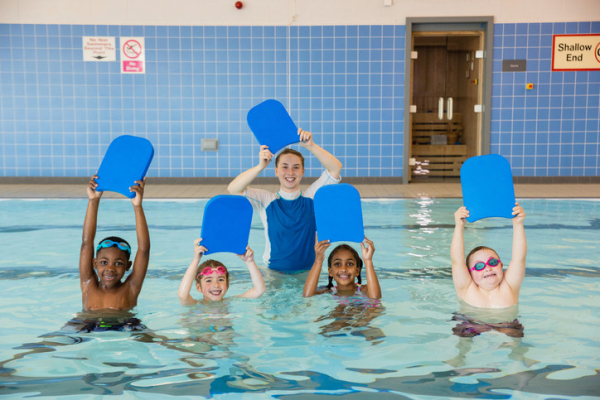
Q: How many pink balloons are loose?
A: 0